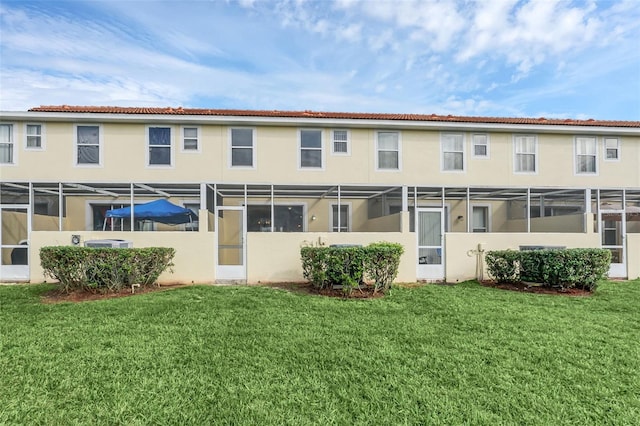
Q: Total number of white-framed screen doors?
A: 4